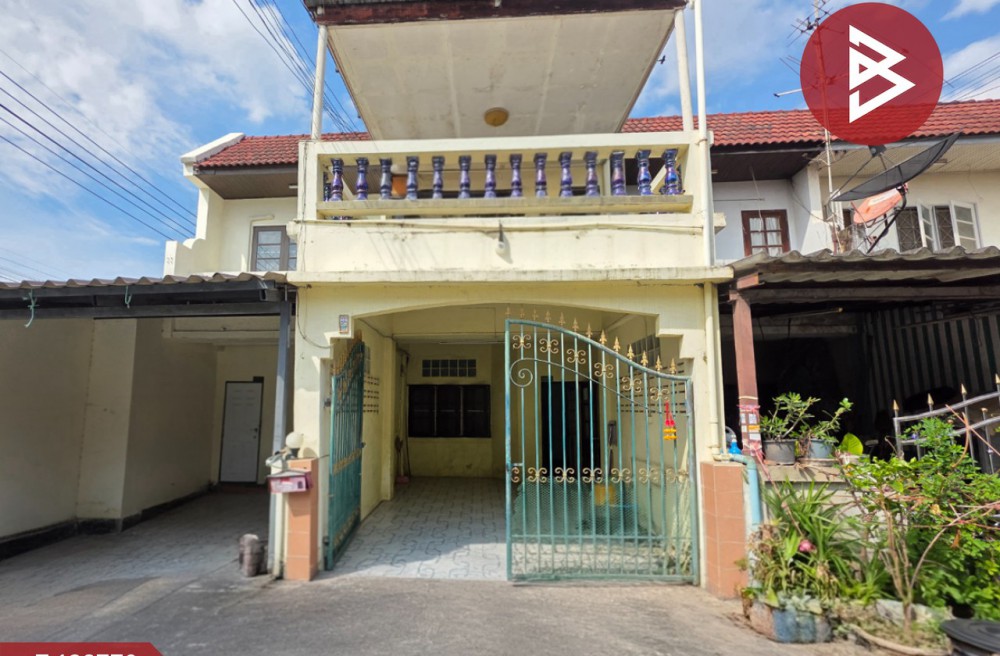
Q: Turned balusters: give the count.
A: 14